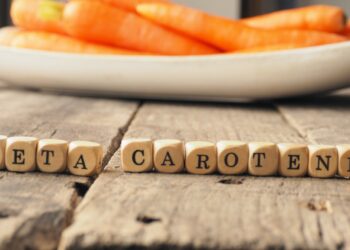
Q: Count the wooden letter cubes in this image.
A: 12